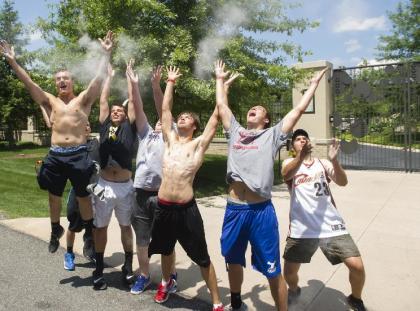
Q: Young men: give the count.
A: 7